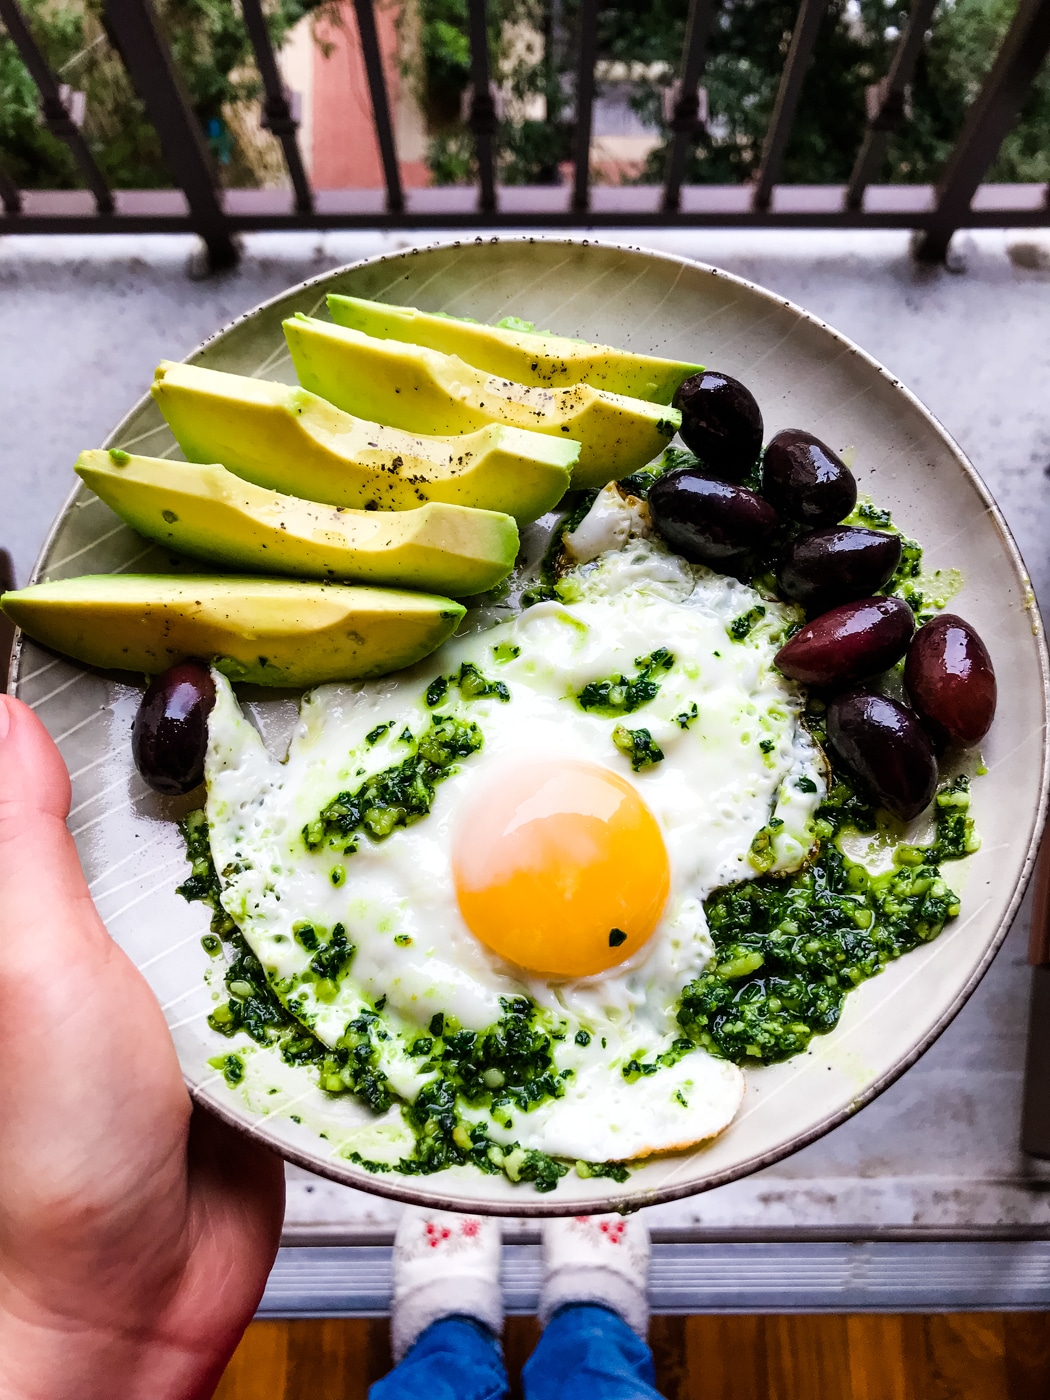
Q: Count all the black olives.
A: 8